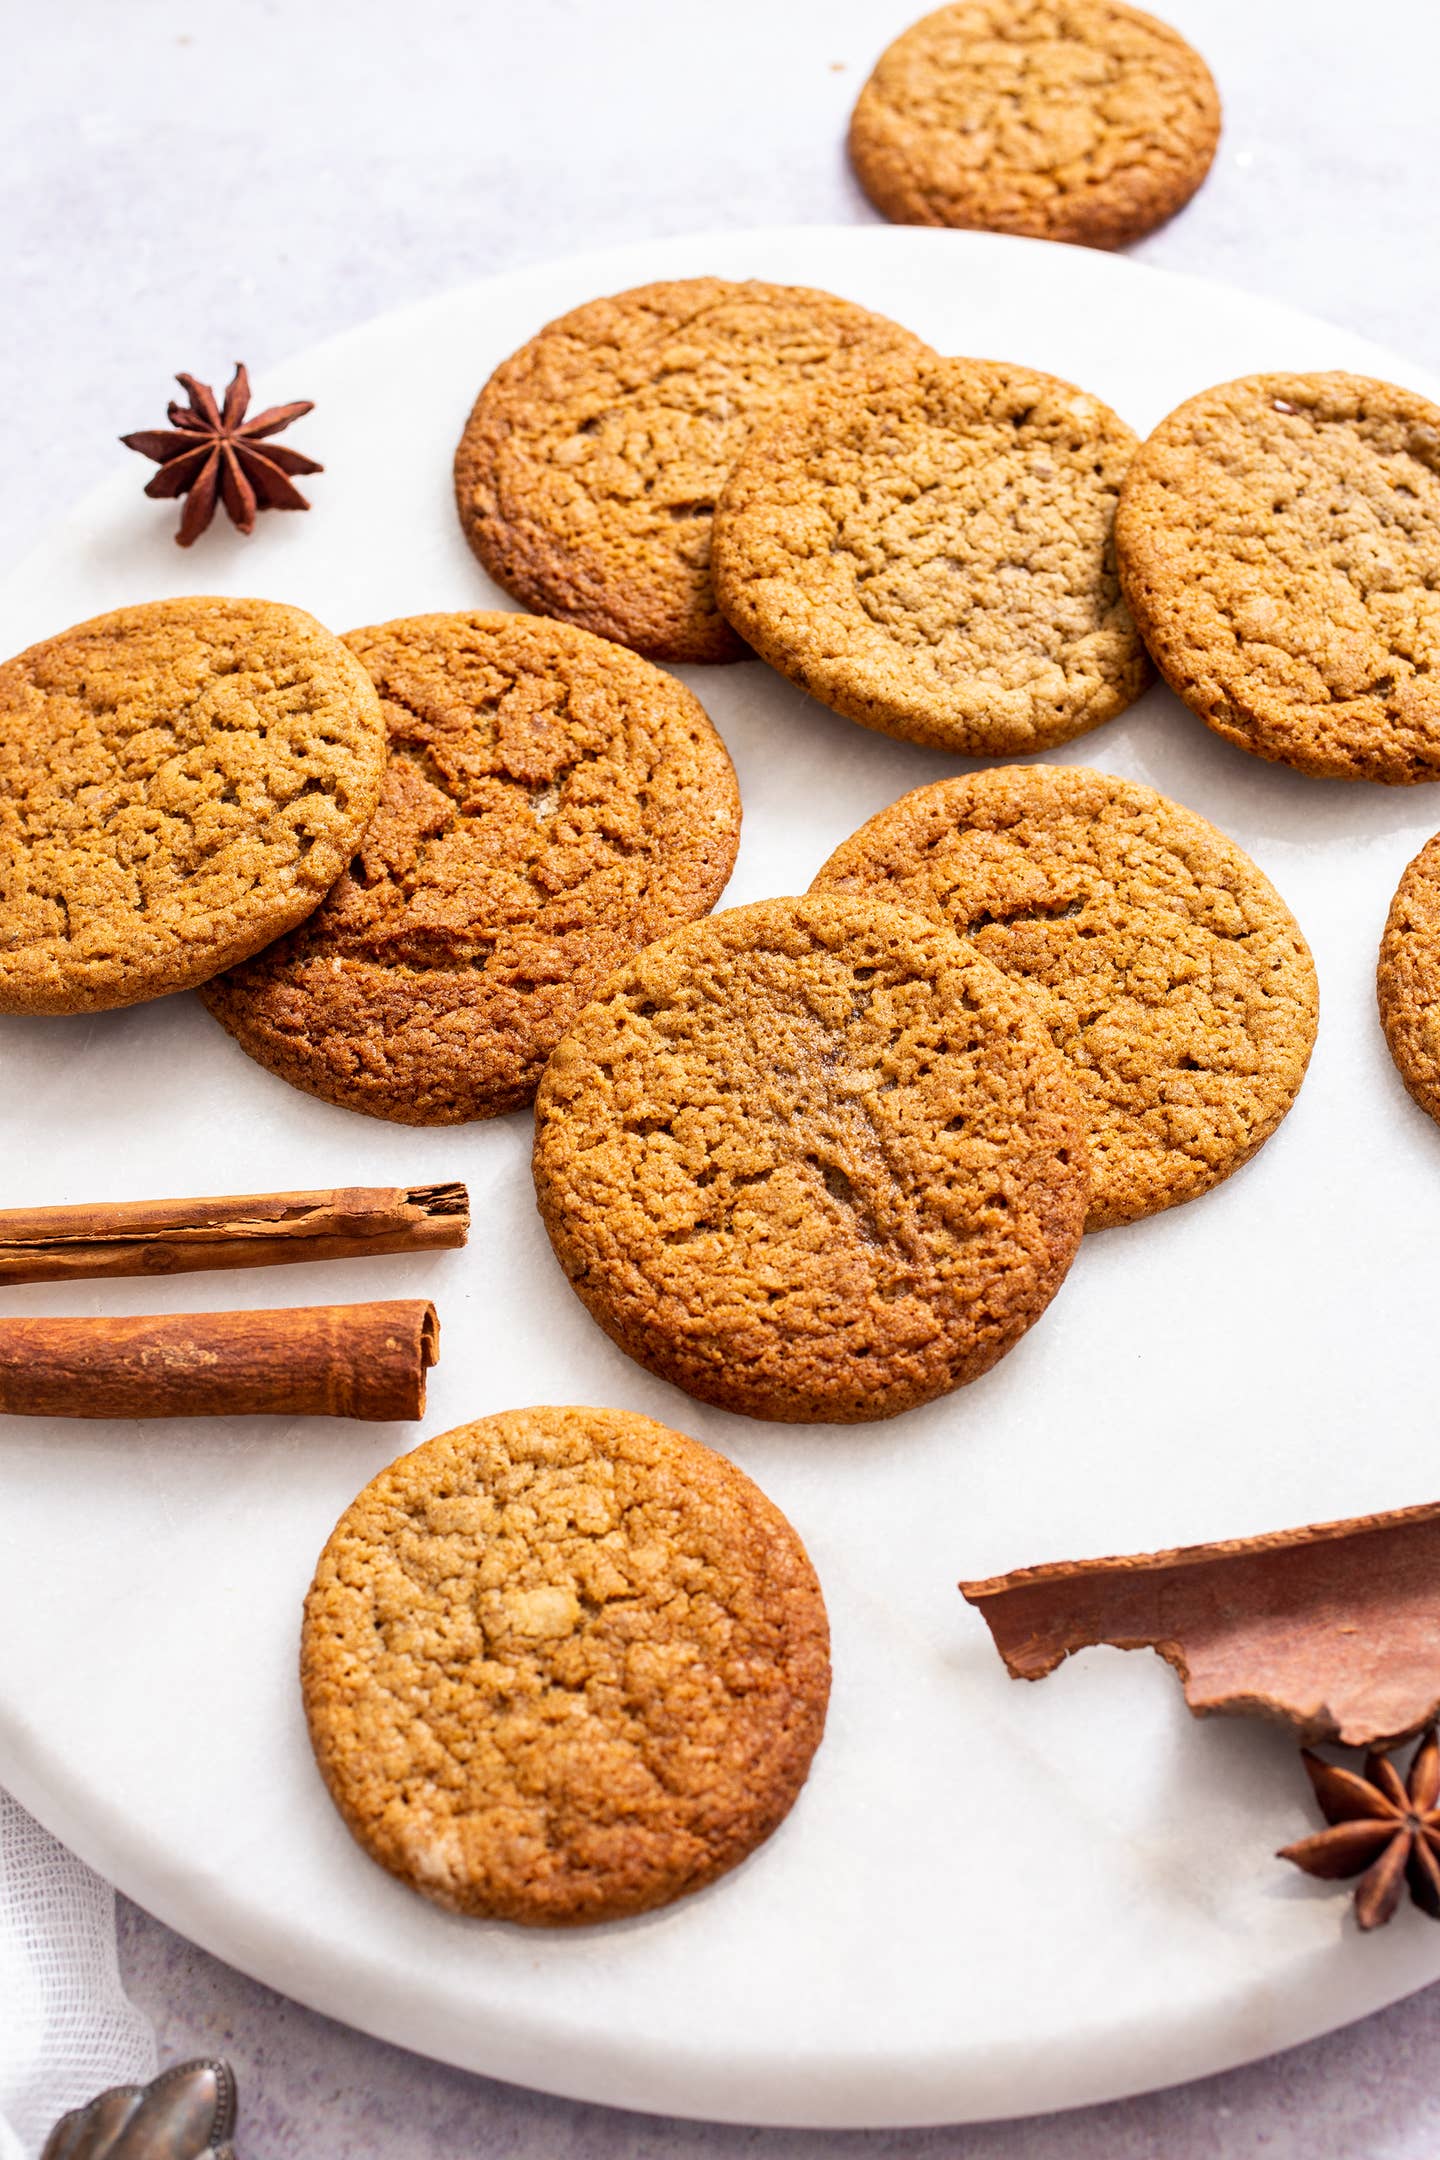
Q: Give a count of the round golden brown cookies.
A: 10